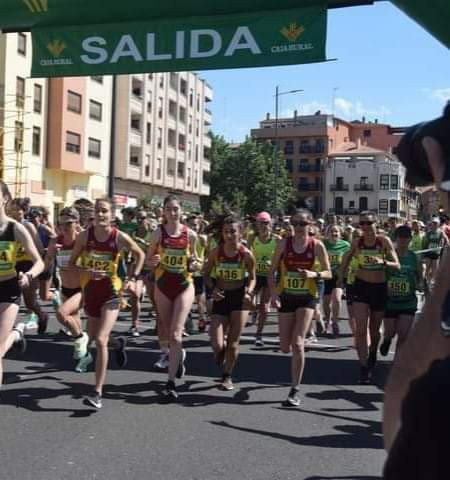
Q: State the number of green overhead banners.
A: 1